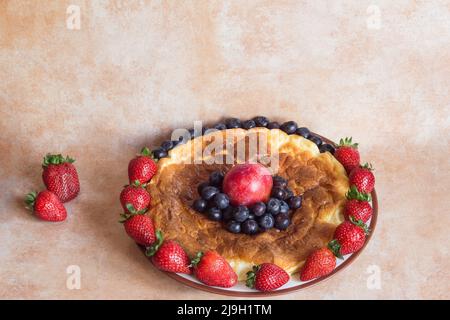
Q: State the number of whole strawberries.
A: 13